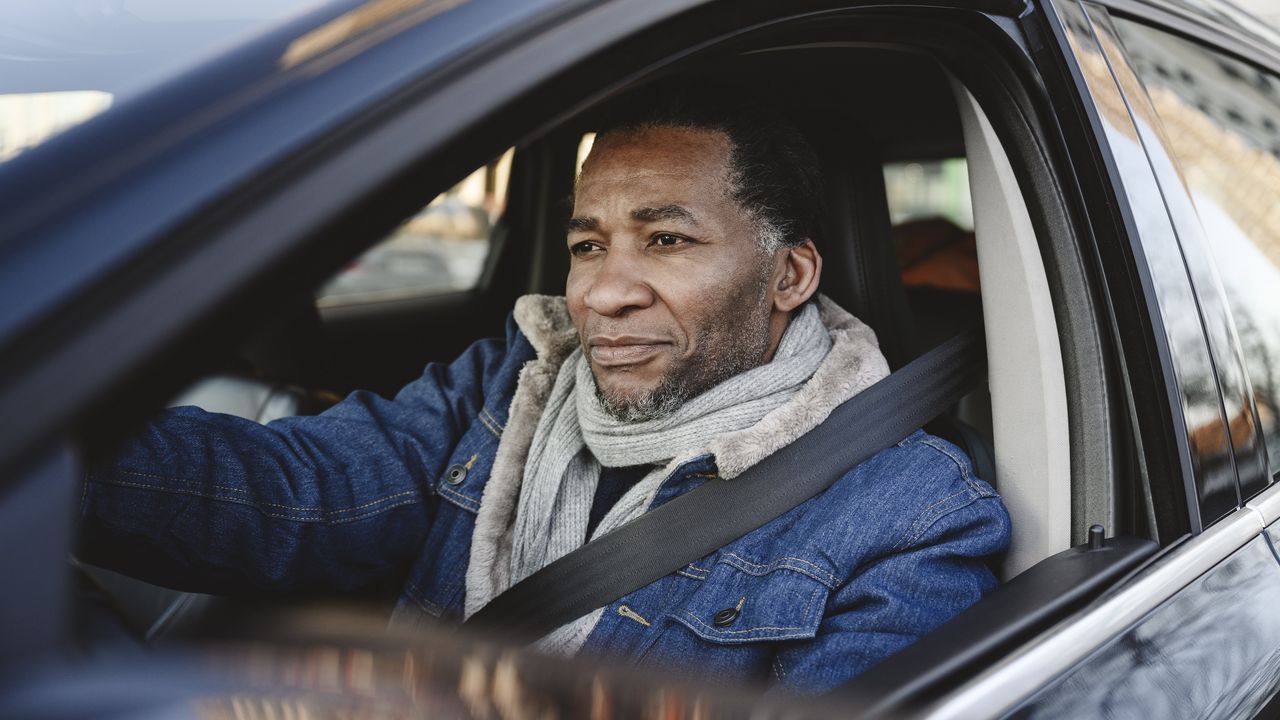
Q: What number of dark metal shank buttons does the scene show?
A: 2